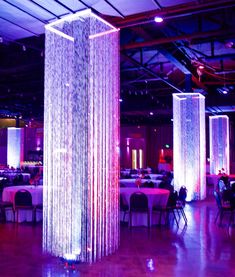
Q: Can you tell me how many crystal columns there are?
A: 4